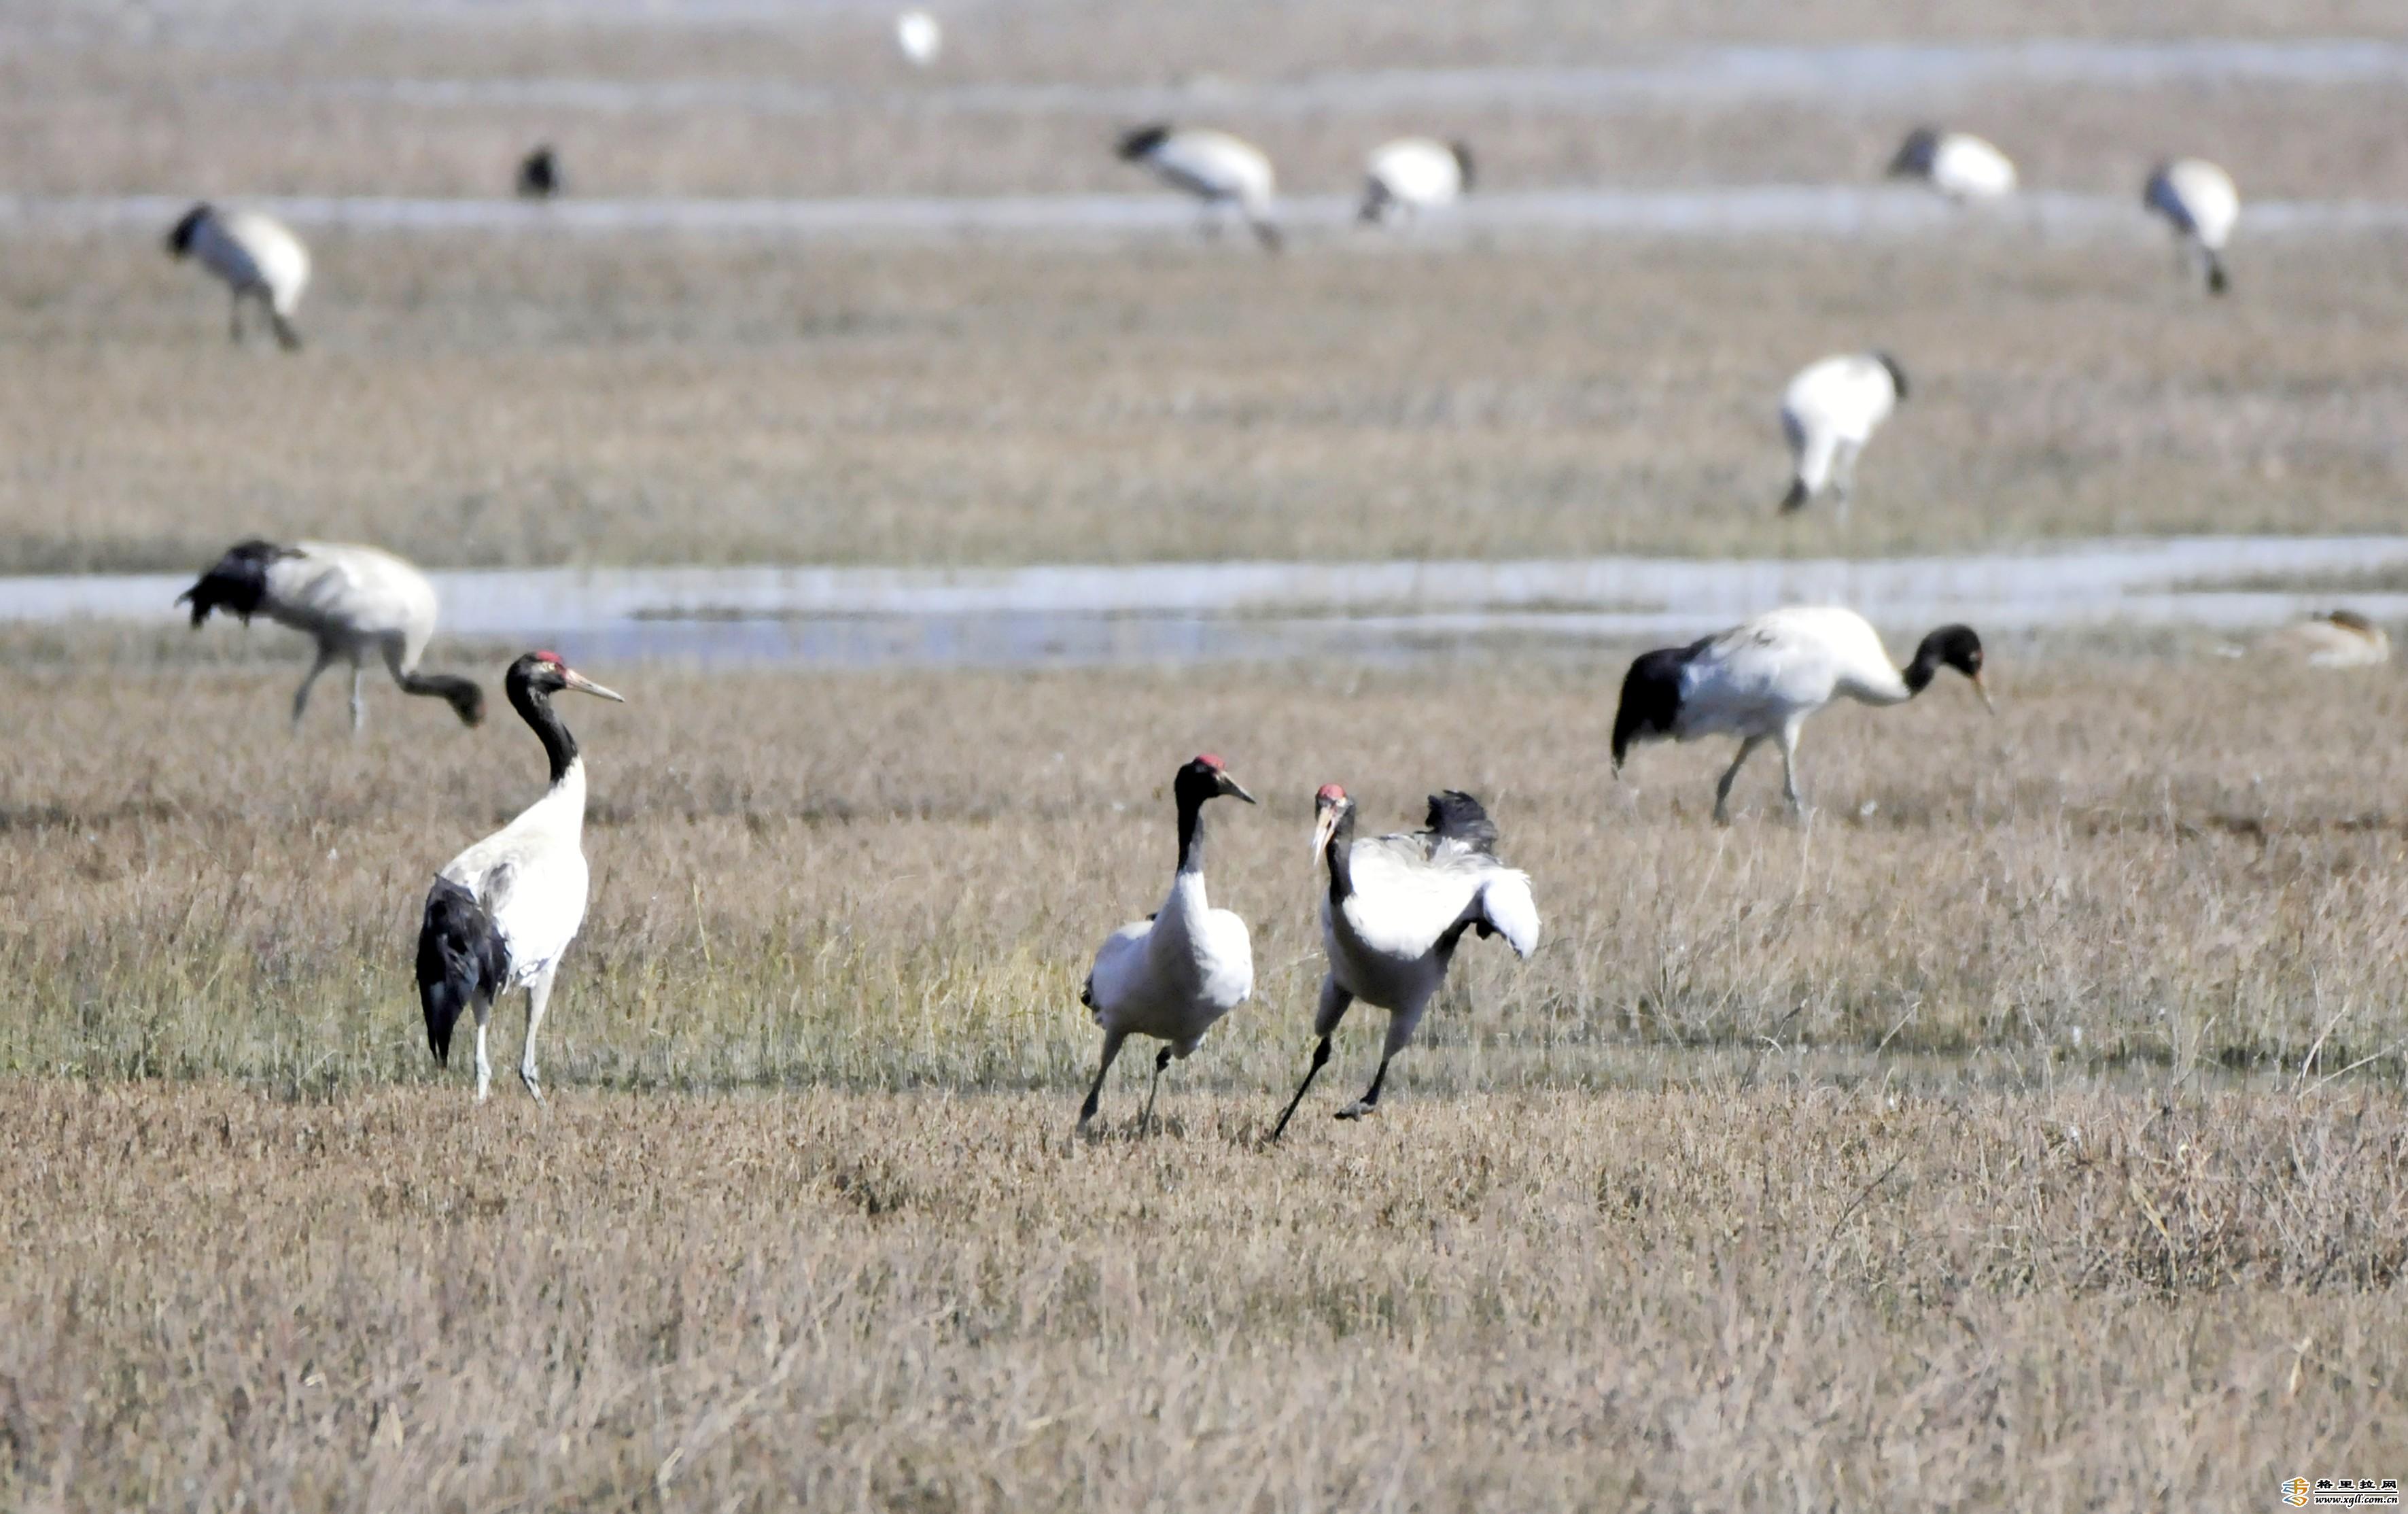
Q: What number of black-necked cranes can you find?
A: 11